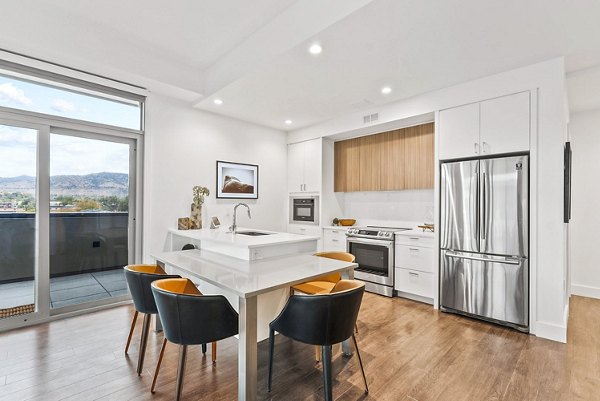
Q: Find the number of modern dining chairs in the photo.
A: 4